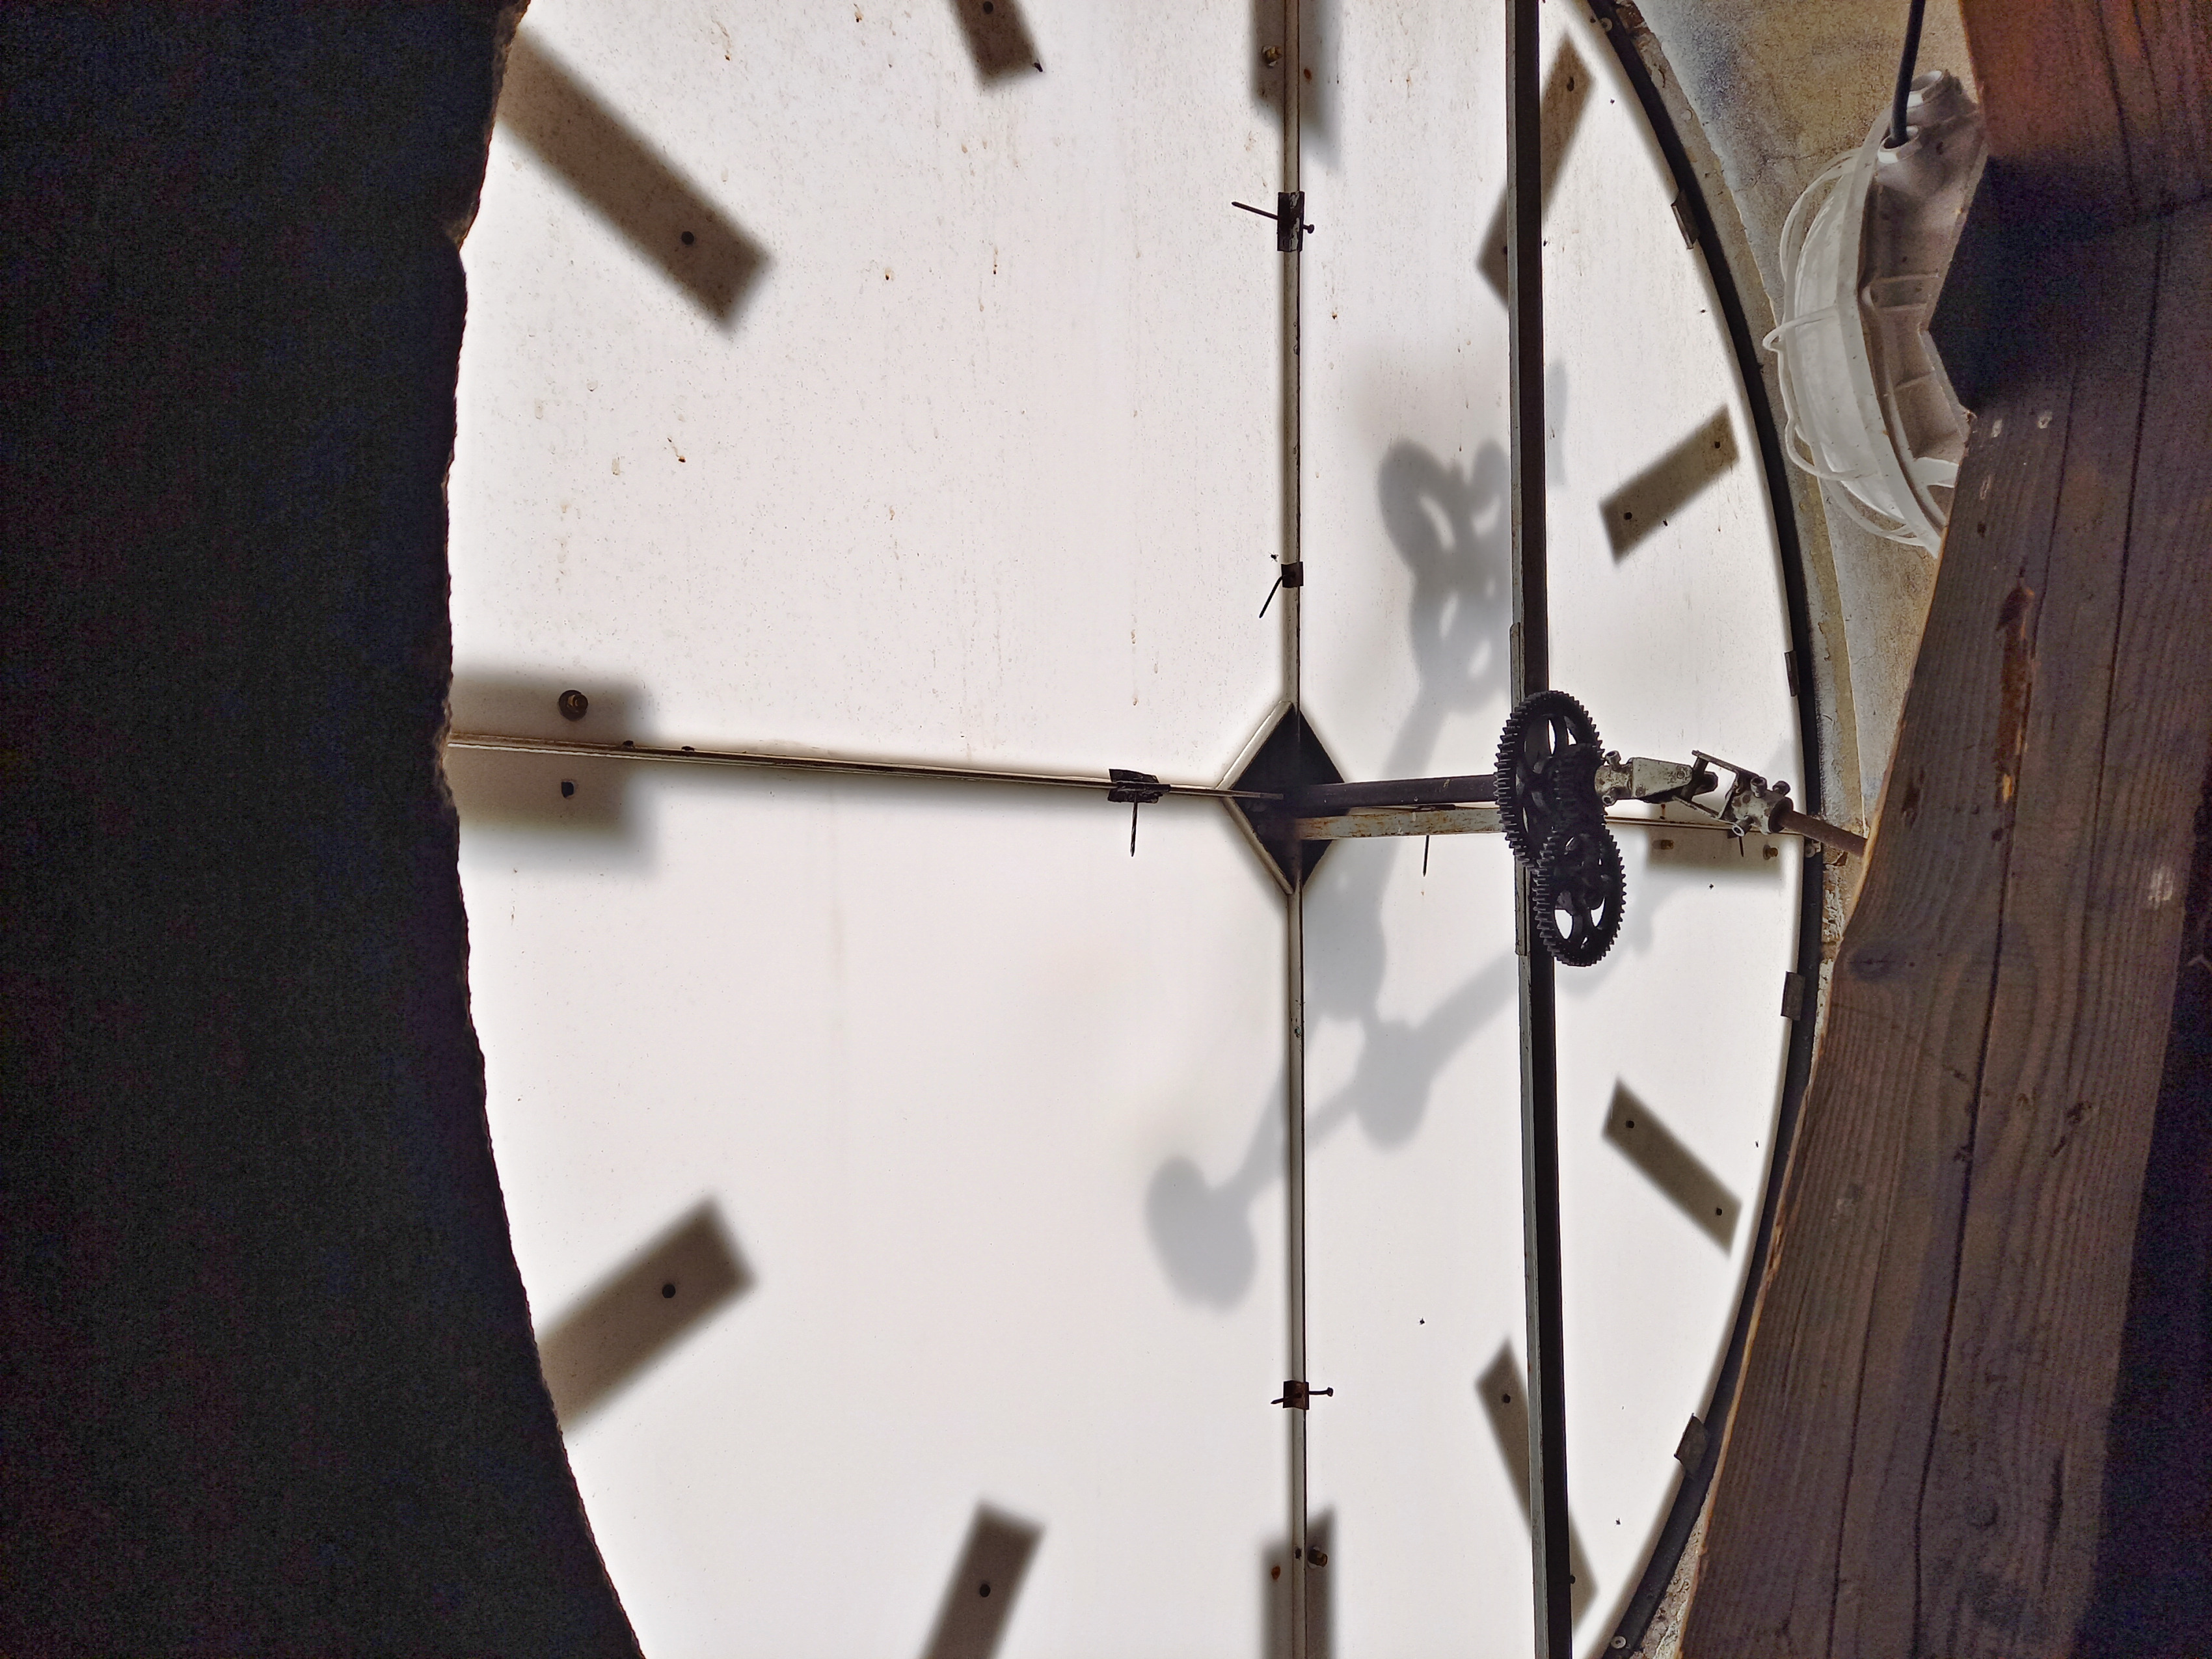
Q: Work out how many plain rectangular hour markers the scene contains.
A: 12